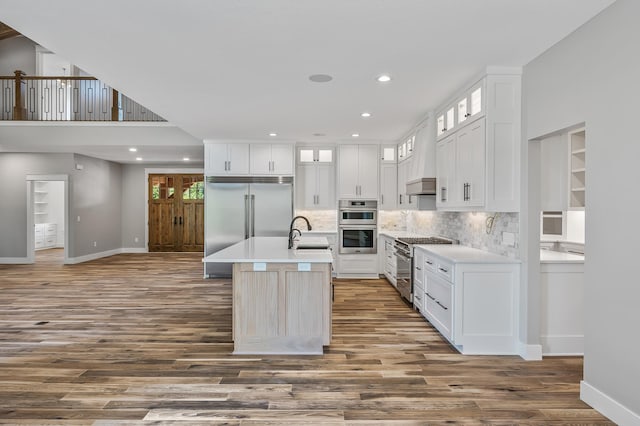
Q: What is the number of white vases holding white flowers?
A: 0